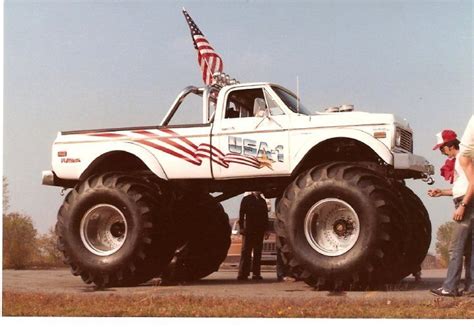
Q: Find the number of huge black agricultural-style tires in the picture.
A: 4